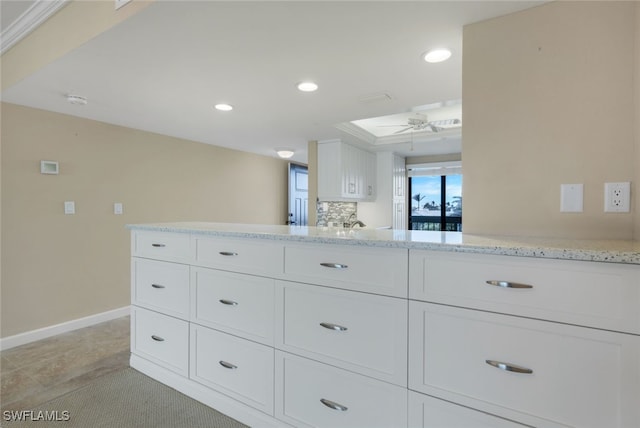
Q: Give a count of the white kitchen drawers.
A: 12